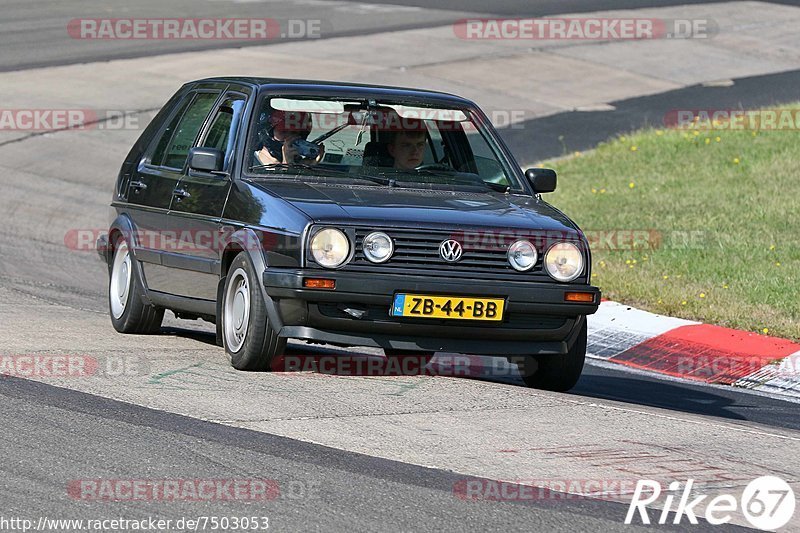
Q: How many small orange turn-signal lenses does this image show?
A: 2